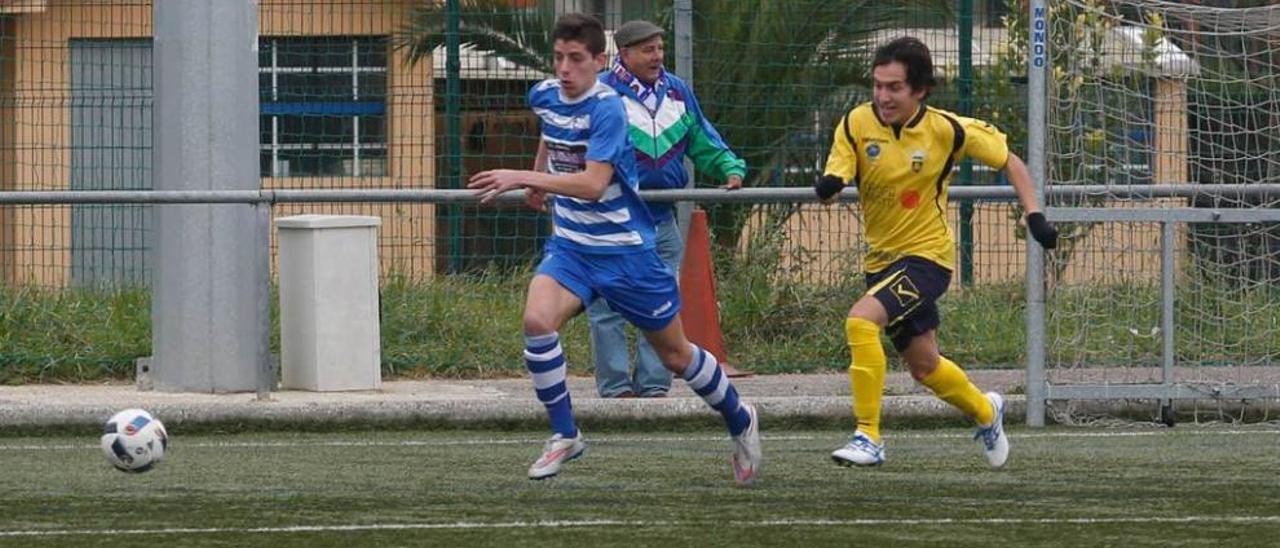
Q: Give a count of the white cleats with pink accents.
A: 2